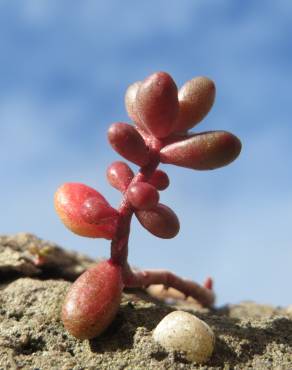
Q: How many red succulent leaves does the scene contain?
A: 12